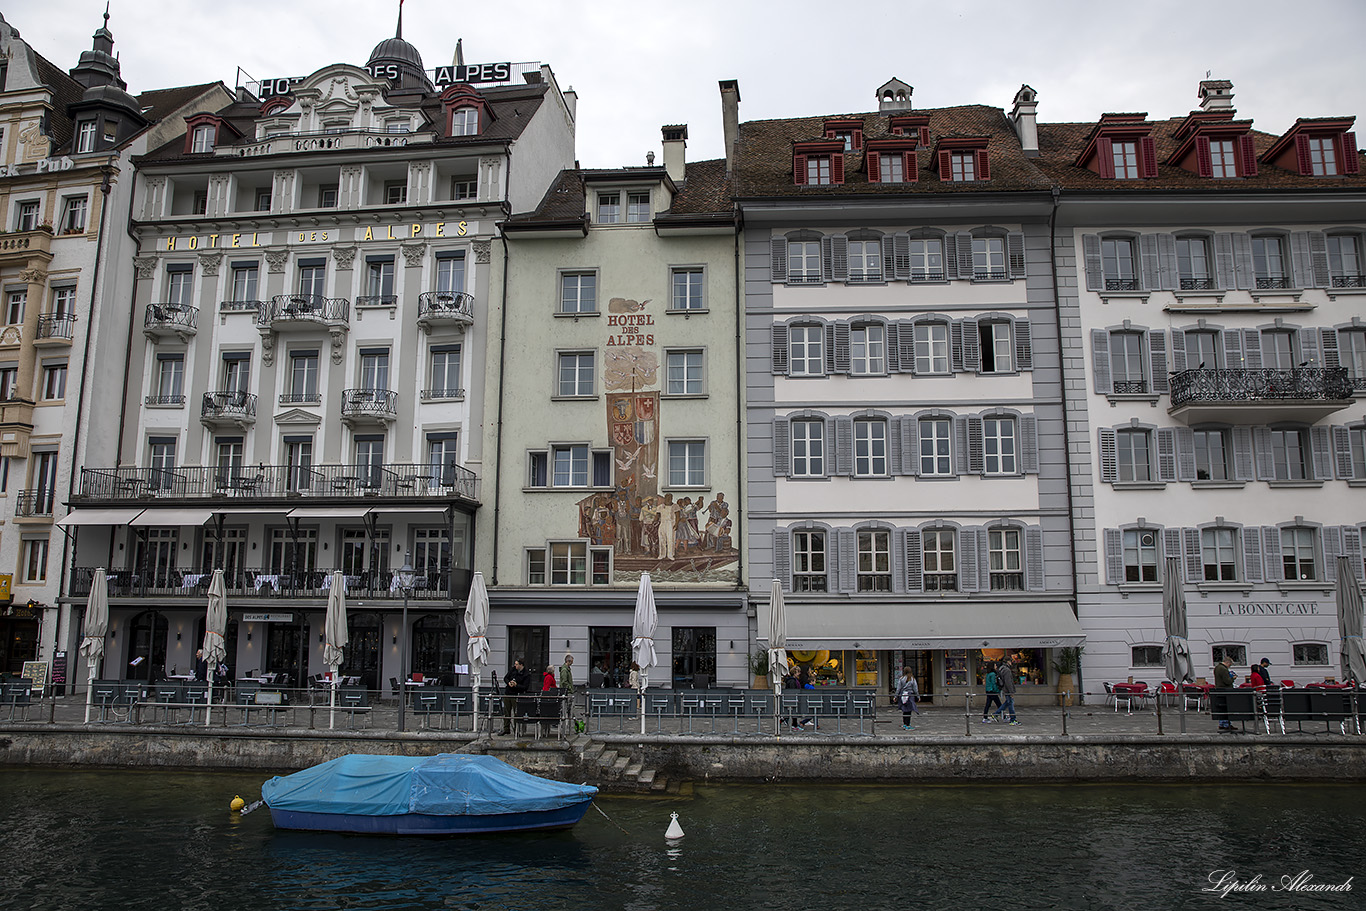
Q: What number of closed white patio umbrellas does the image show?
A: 6